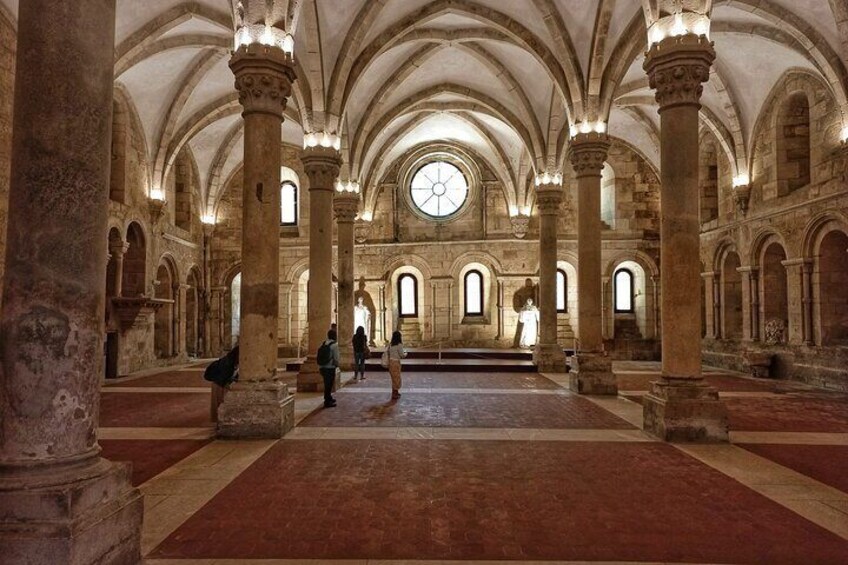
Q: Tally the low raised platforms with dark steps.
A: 1